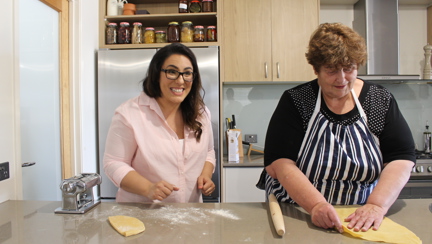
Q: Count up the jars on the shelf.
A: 12